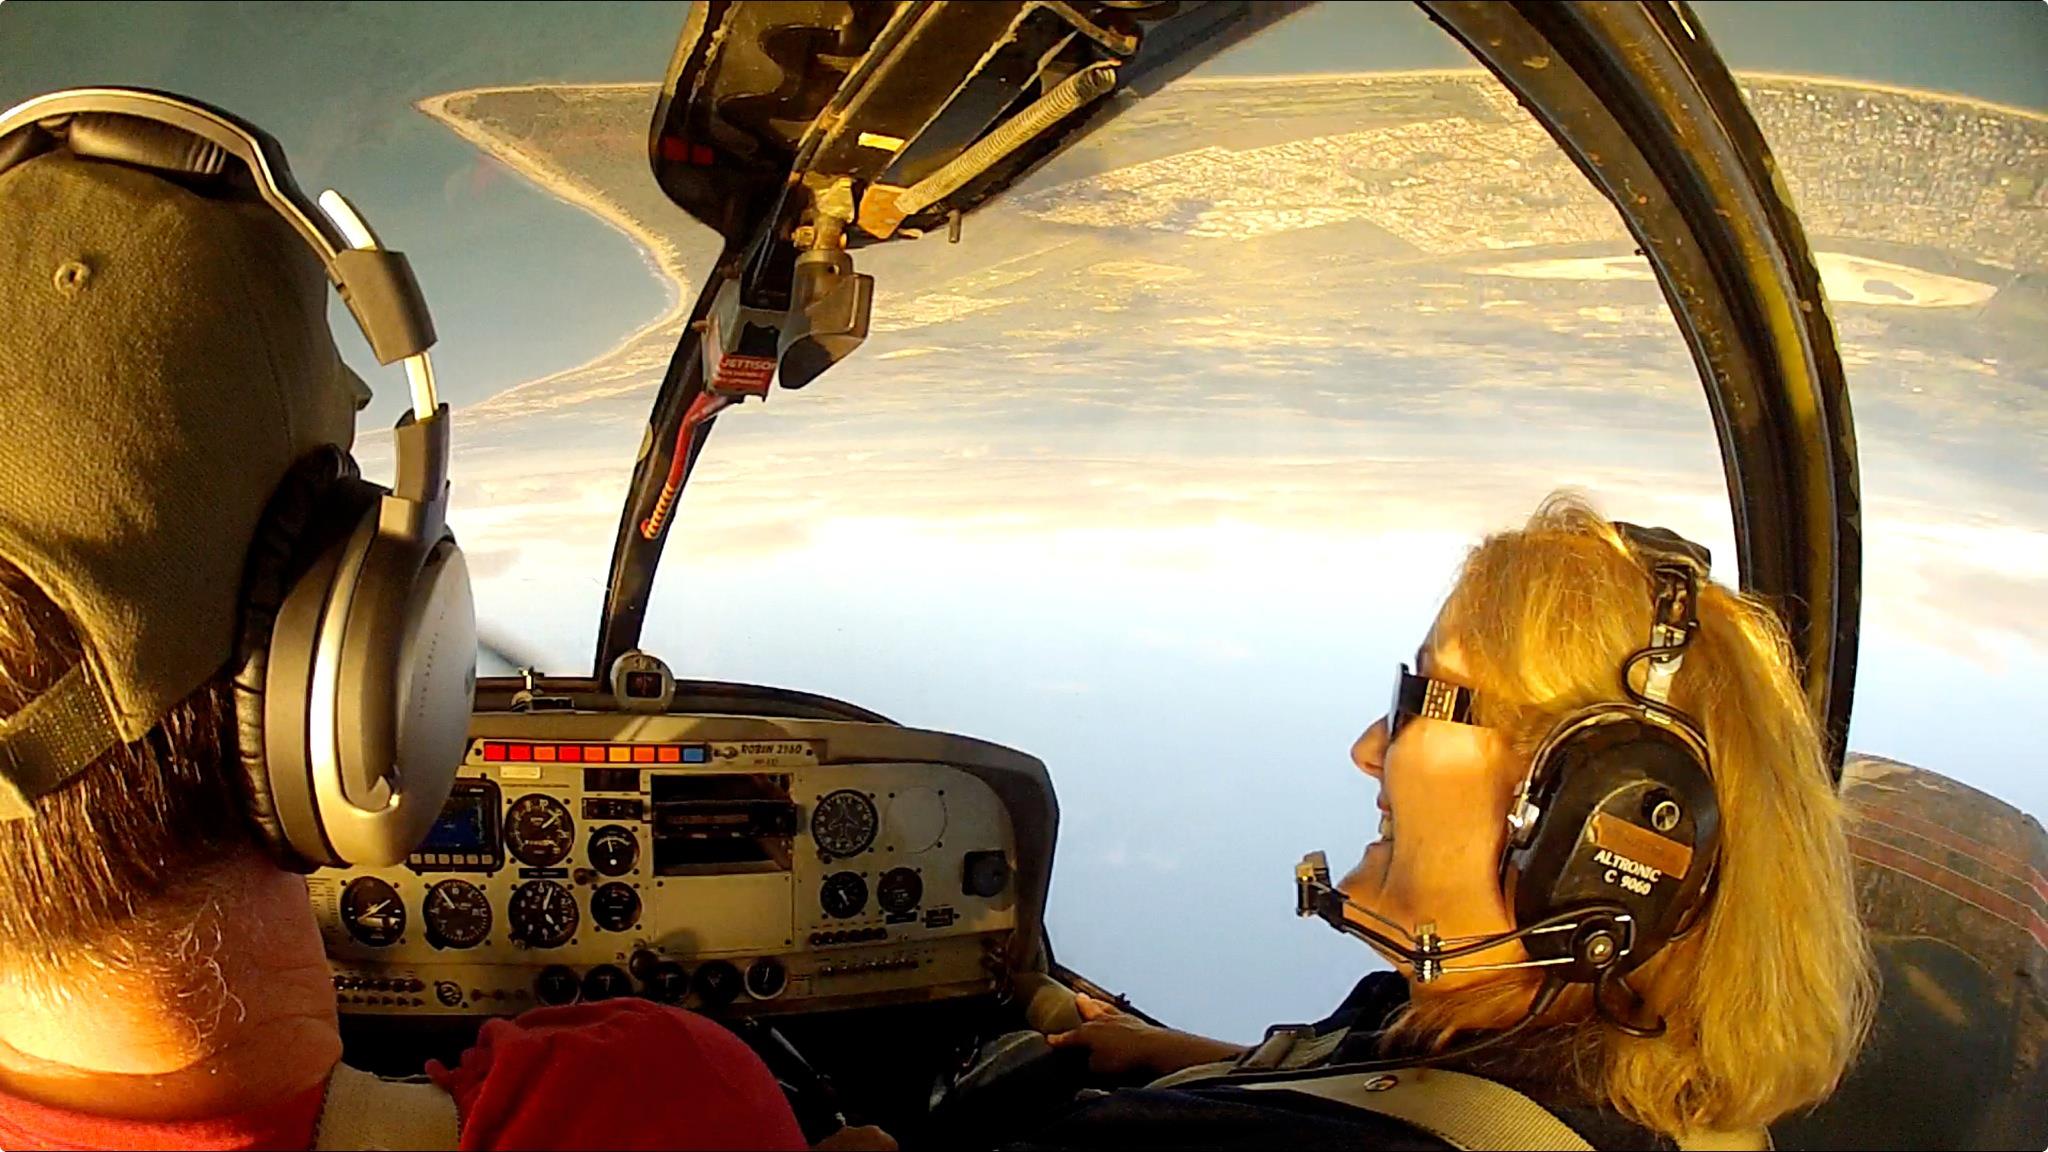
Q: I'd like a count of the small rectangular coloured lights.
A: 9